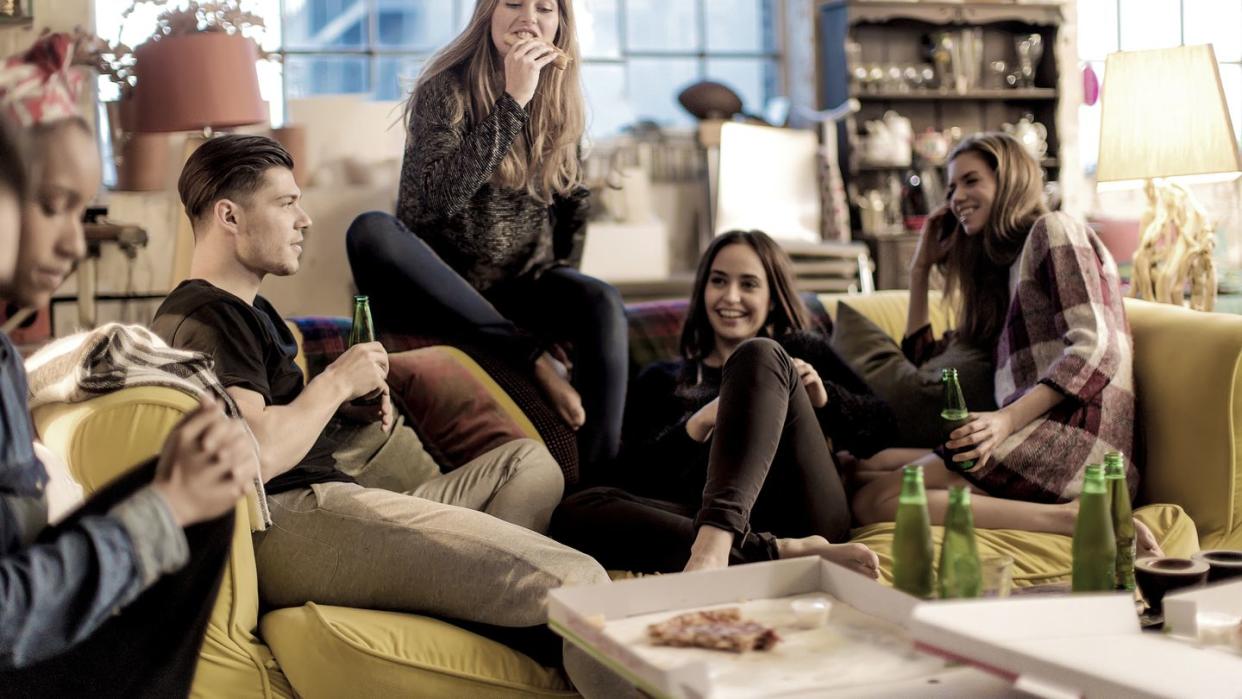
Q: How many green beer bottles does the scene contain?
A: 6